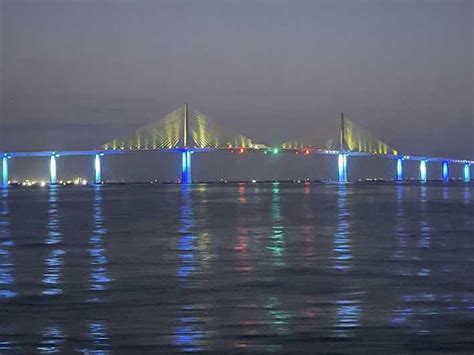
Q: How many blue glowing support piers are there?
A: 9